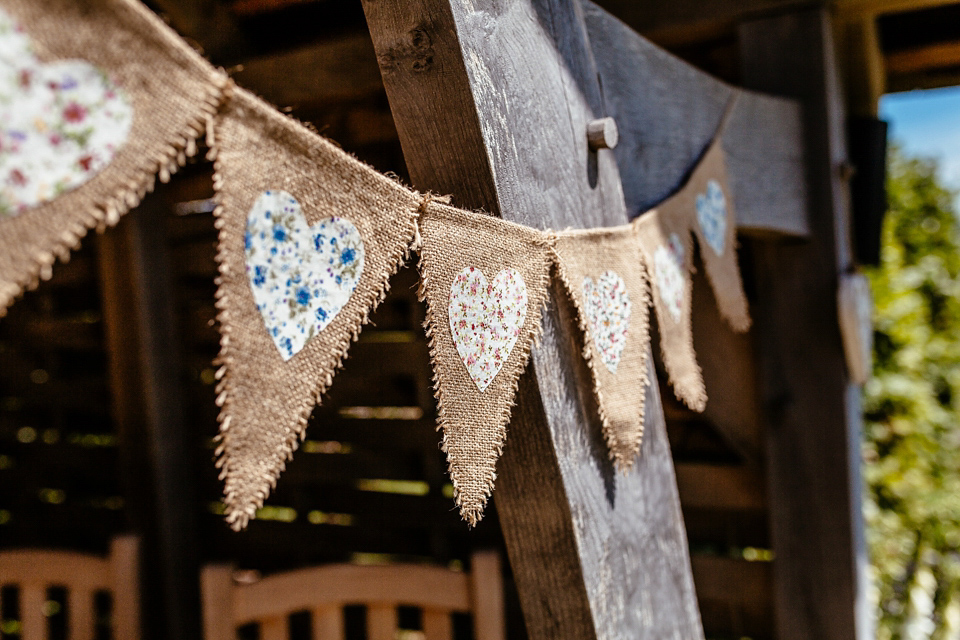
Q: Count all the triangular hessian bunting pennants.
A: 6